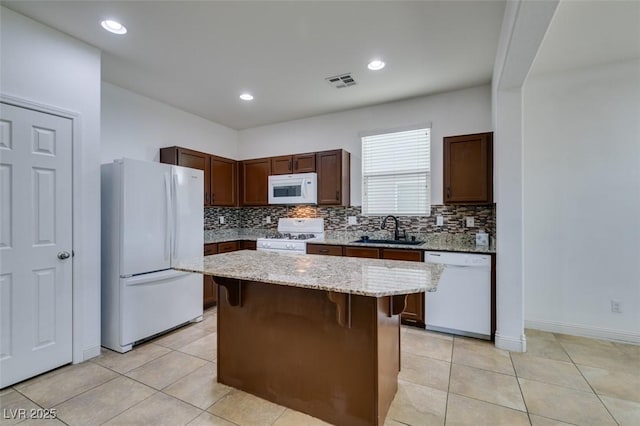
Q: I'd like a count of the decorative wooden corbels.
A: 3